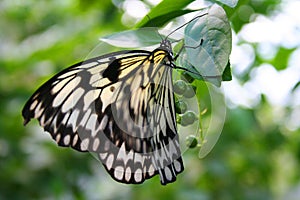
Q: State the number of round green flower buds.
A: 5